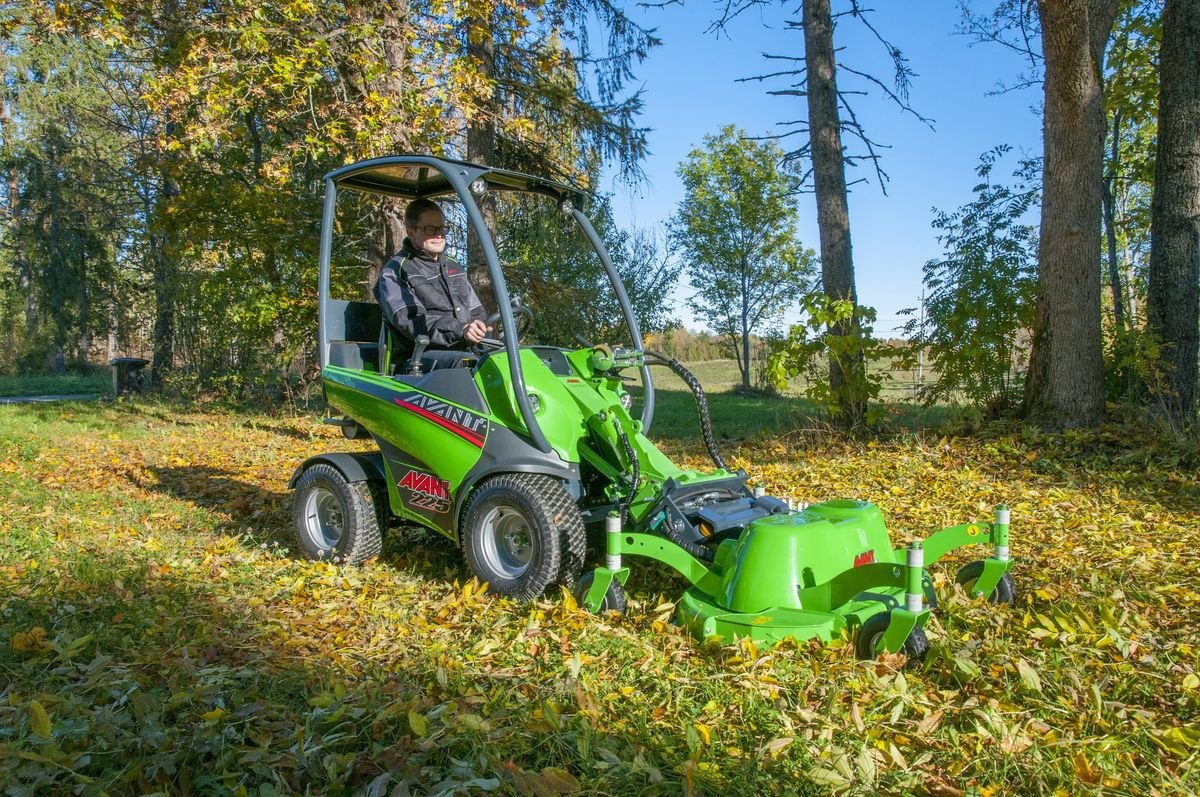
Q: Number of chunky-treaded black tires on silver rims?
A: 2